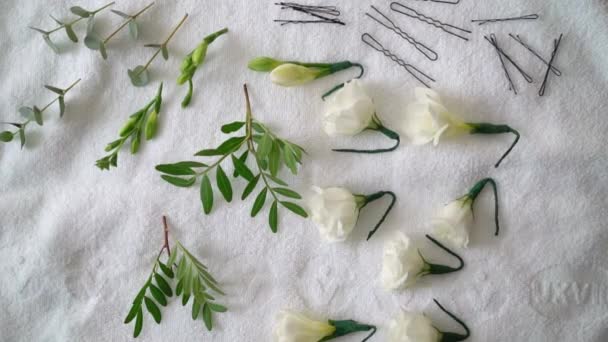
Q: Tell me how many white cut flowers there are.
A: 7